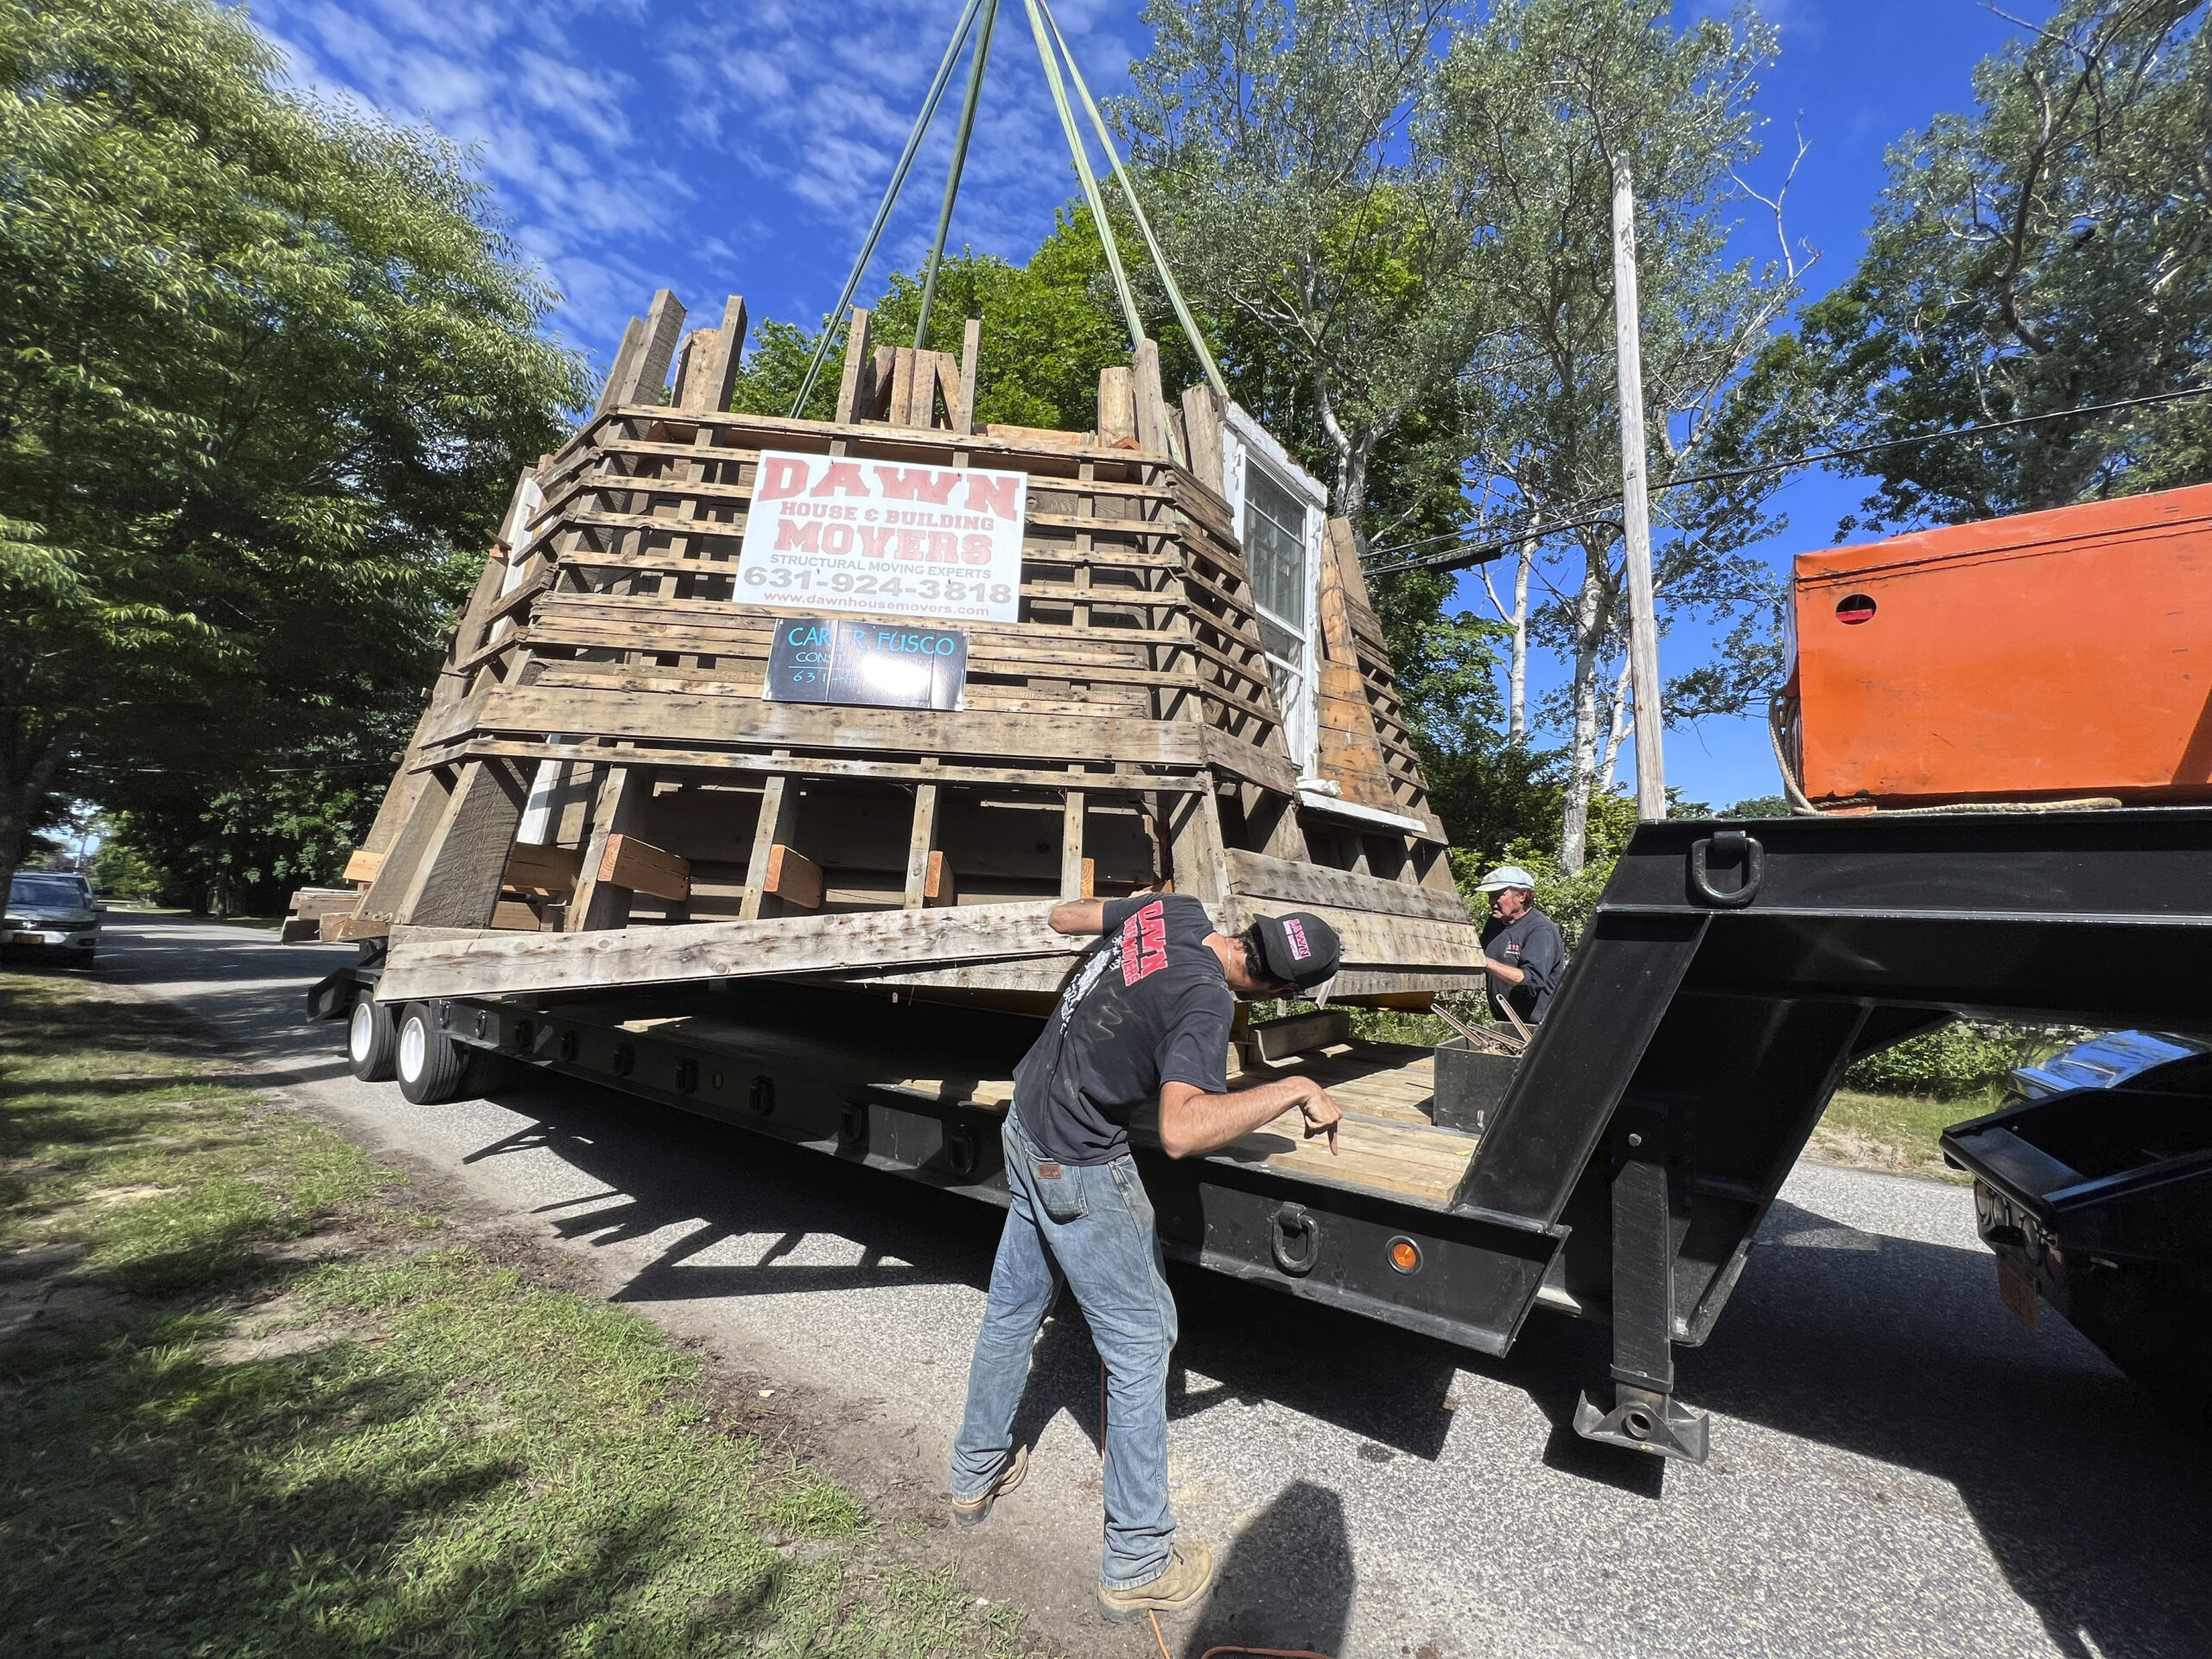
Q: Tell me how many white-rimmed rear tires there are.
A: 2